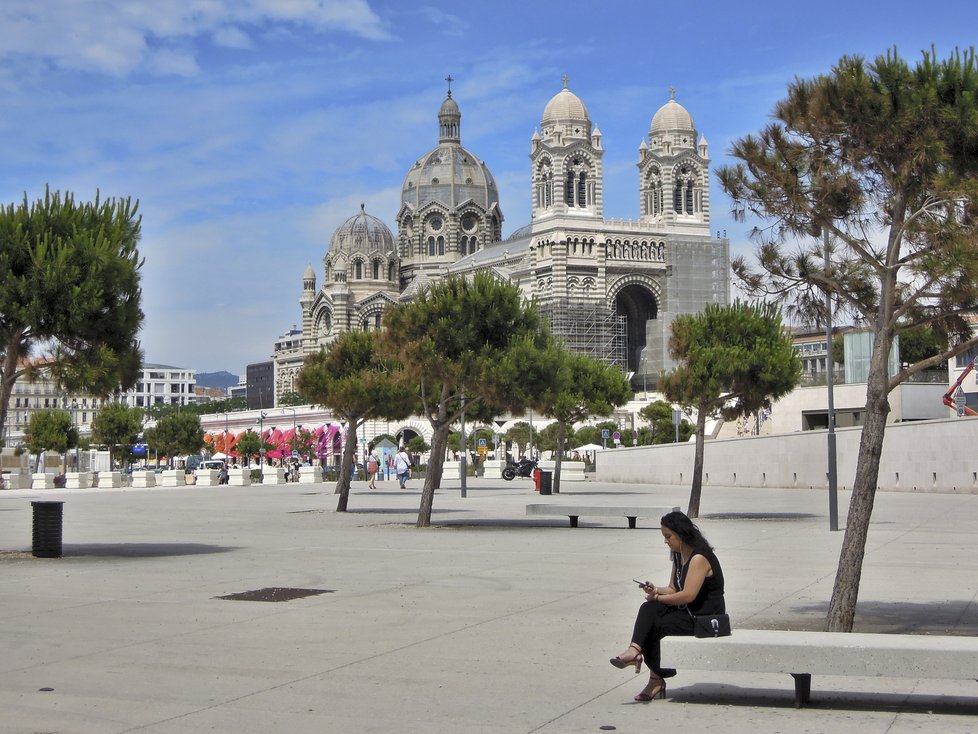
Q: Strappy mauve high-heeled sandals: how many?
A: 2